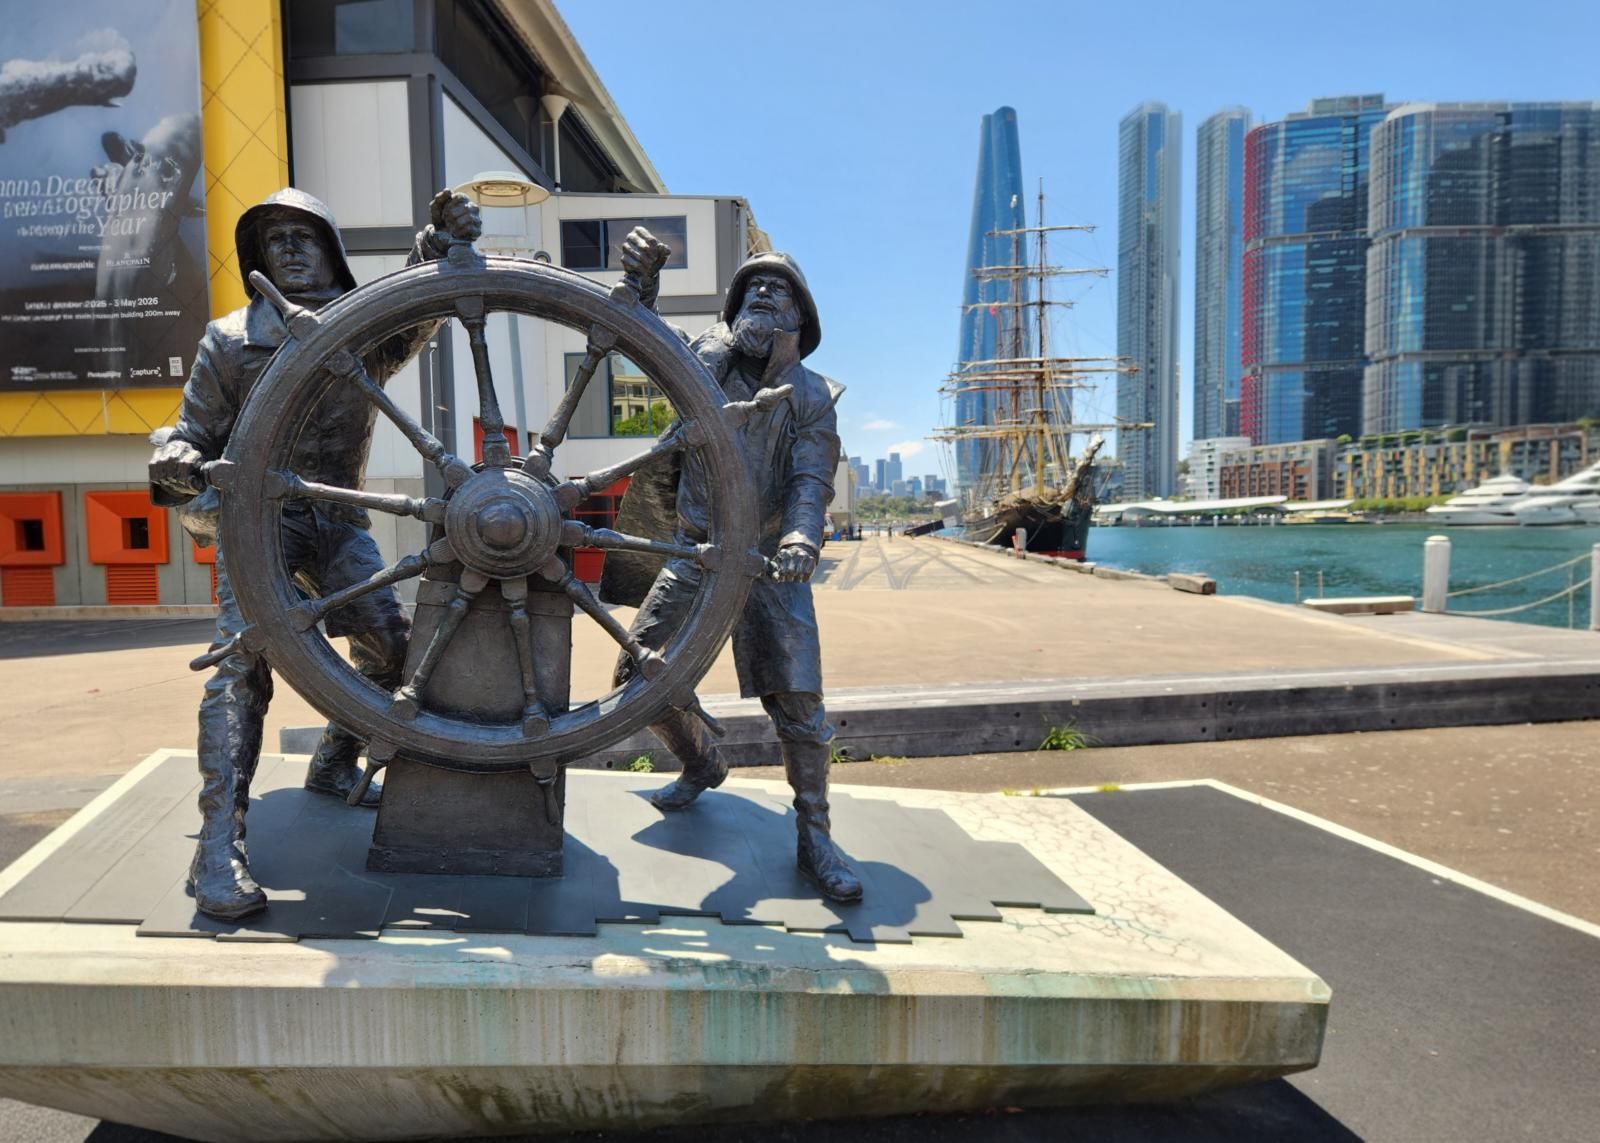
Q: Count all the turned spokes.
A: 10